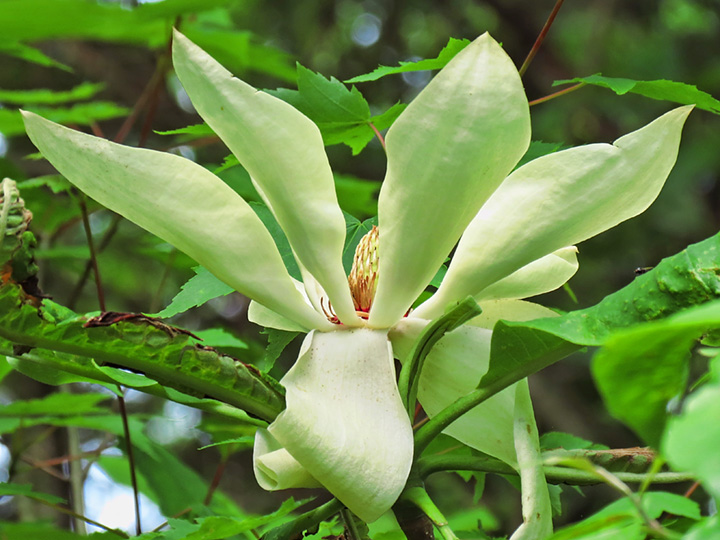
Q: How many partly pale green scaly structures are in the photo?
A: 1